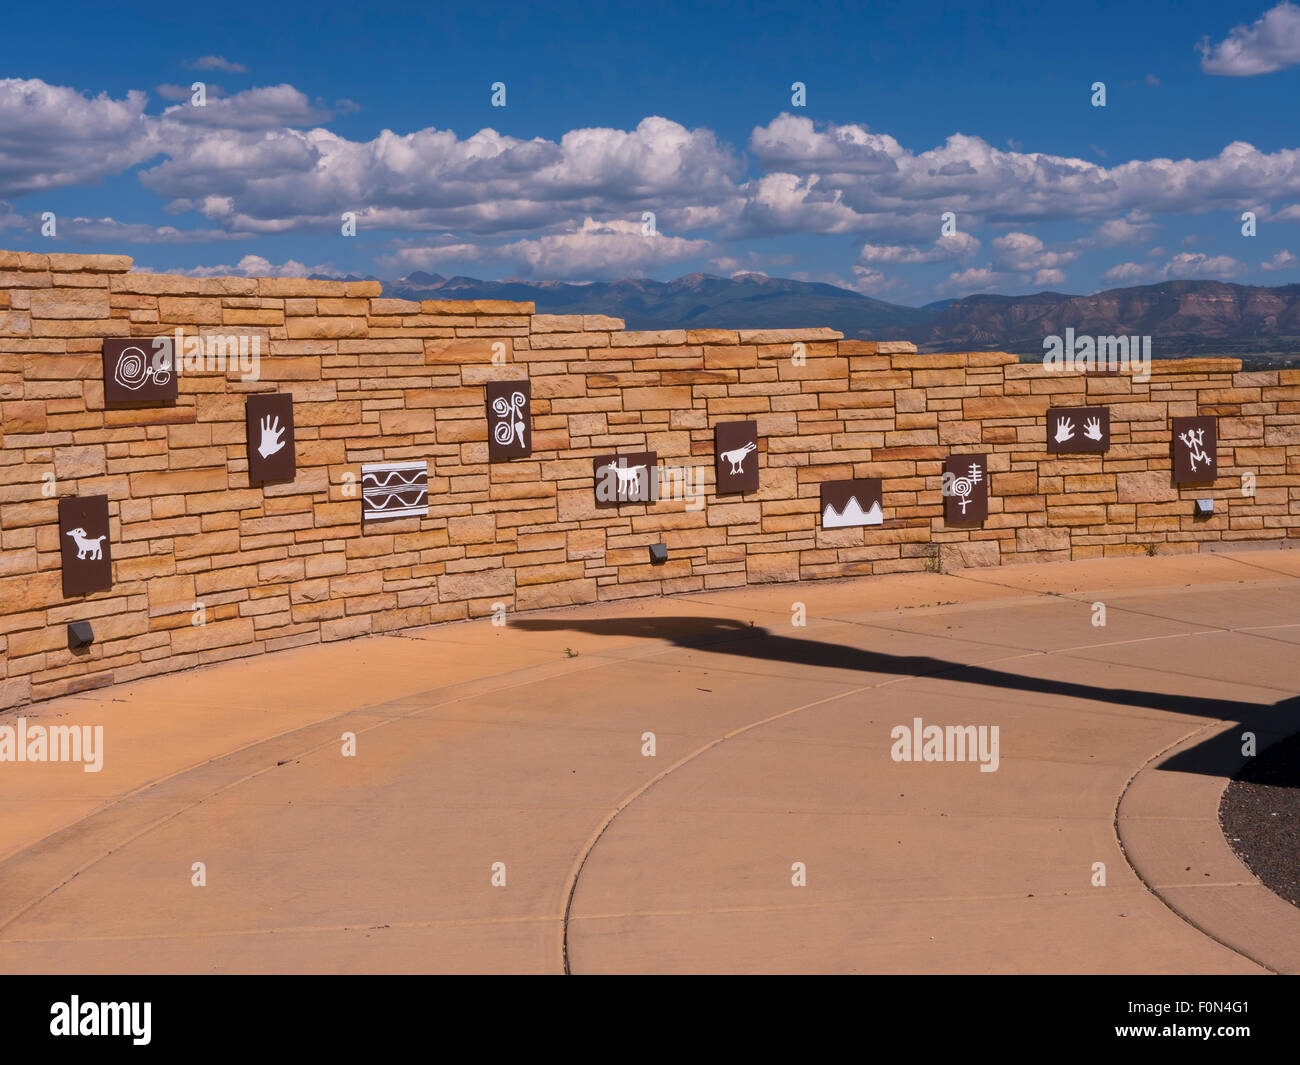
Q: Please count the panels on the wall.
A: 11